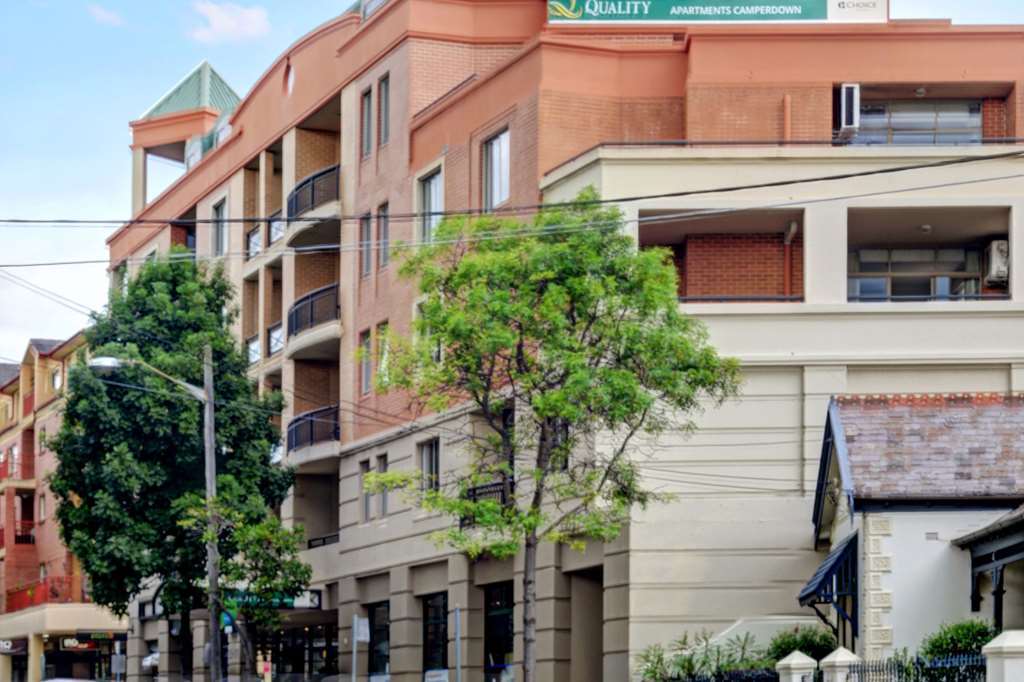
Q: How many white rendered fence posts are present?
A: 3